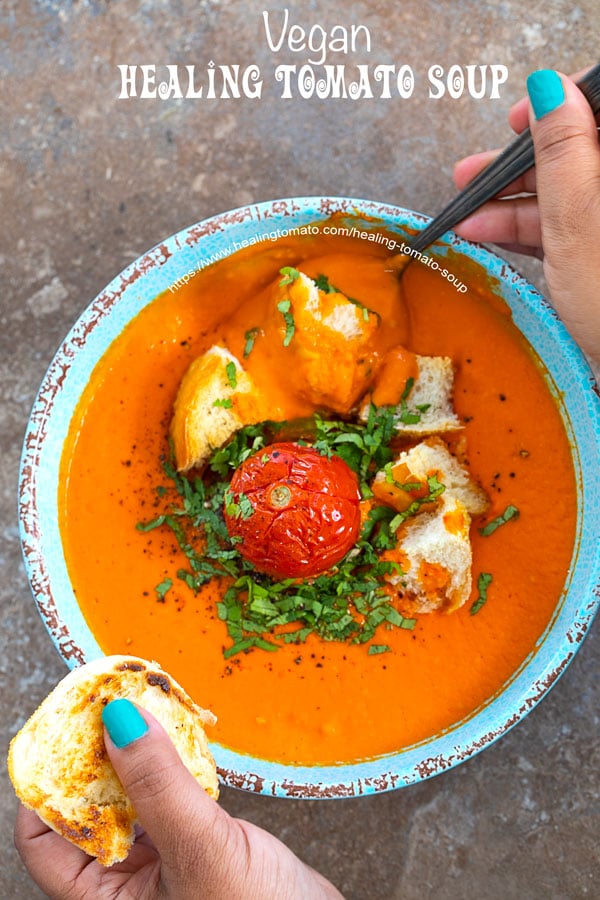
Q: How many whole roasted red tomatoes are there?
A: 1